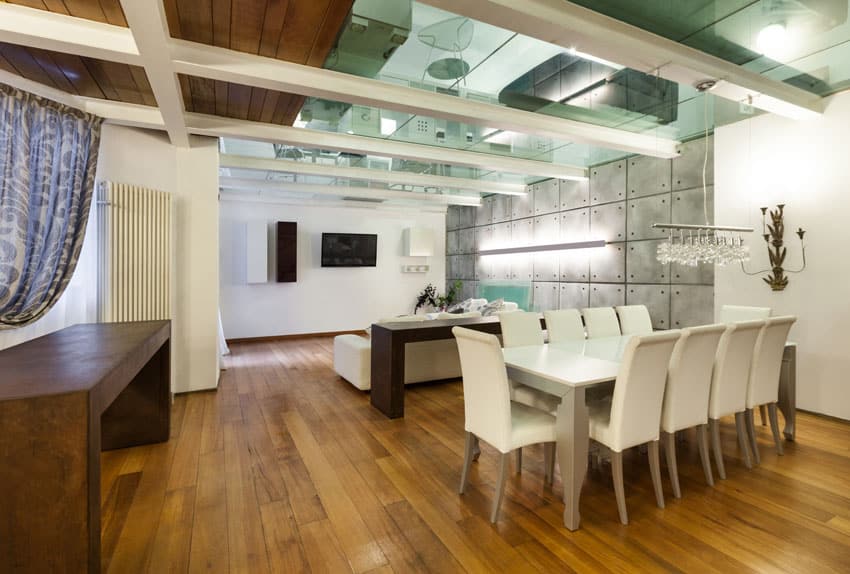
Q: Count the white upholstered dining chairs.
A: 10